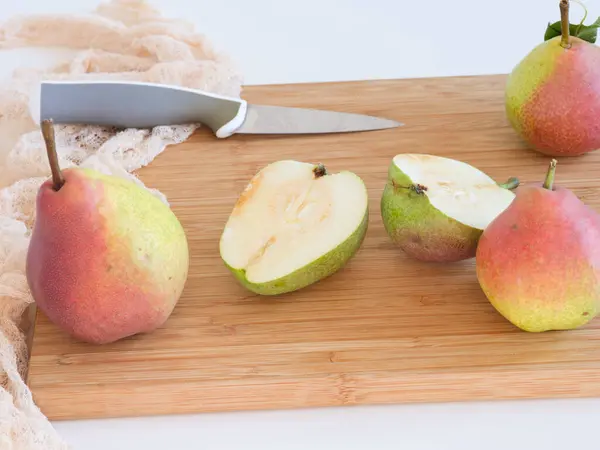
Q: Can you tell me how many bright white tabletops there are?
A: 1